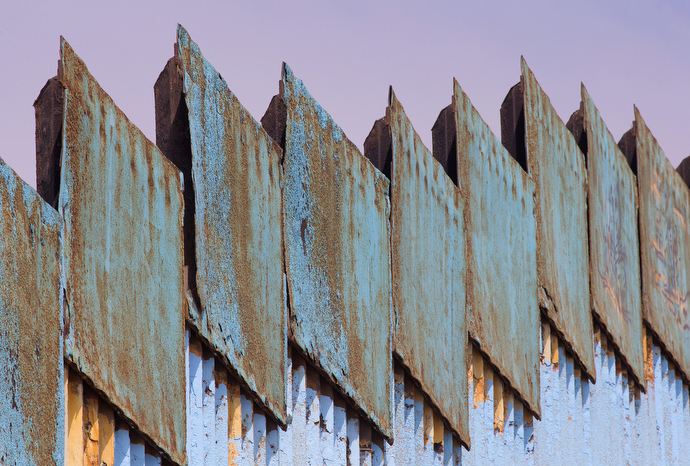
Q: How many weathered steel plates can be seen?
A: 9